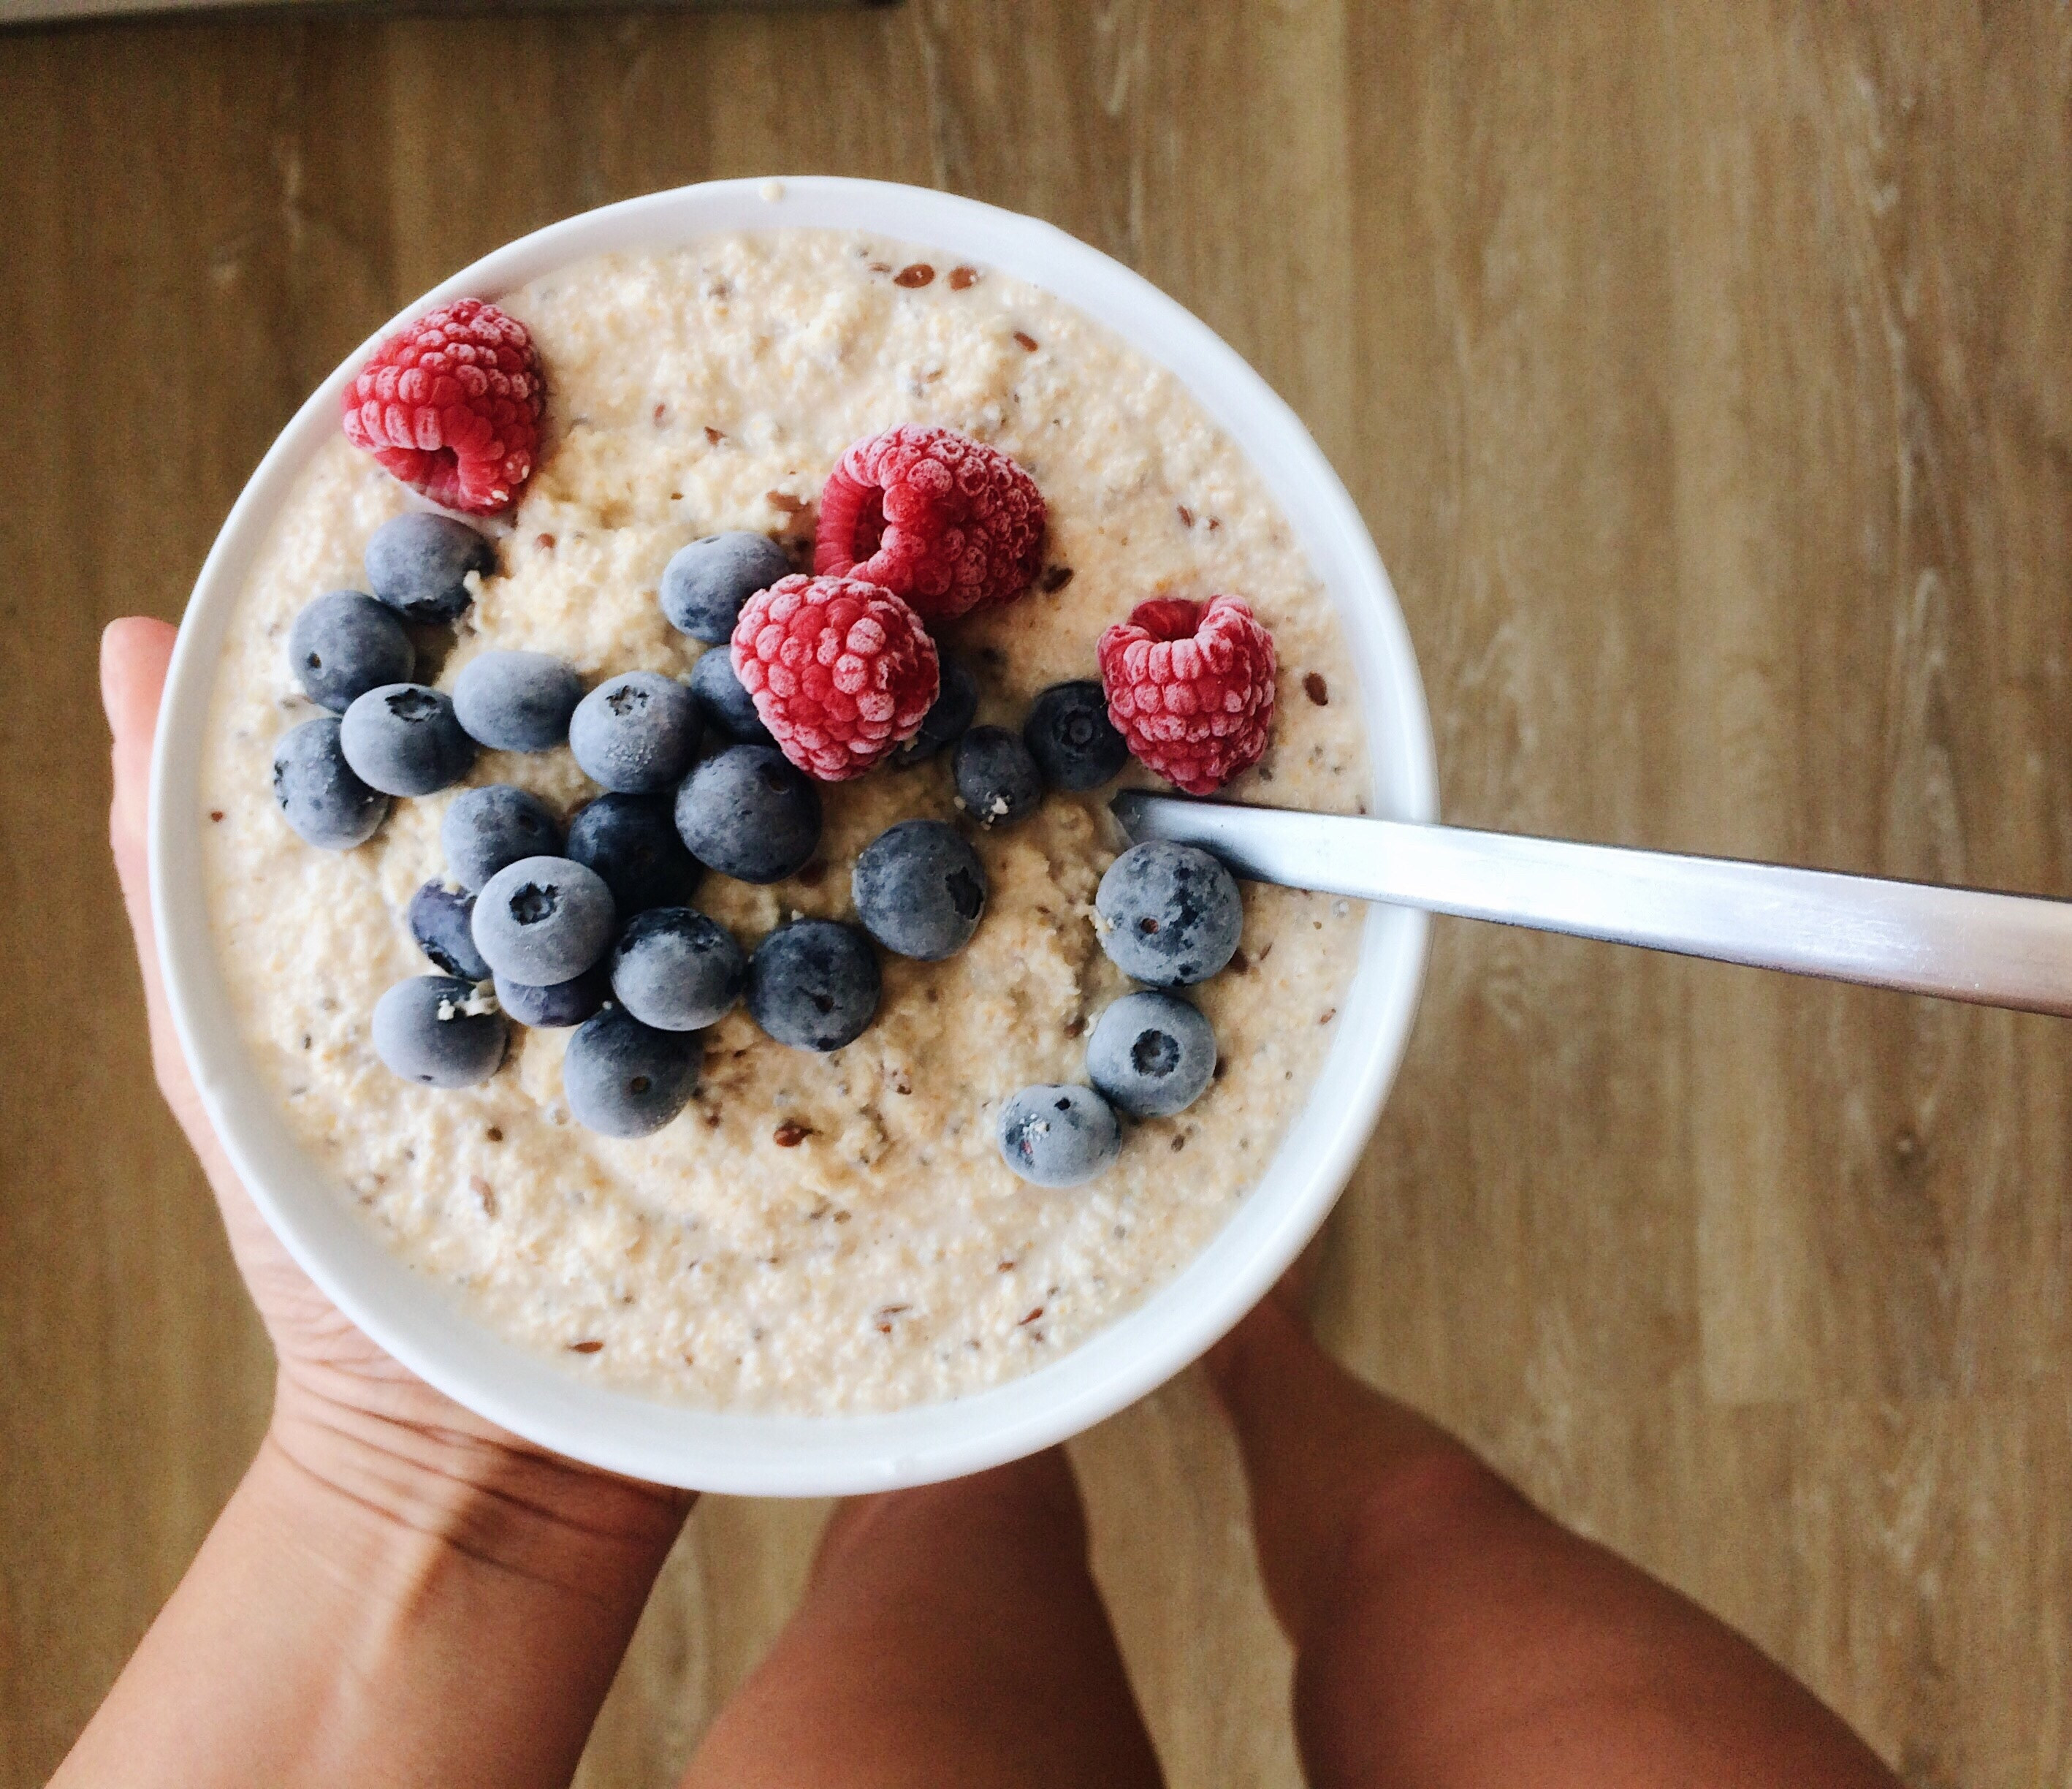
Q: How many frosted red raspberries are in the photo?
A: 4